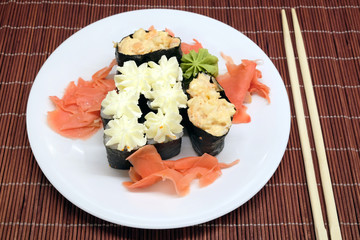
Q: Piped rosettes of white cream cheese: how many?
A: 6